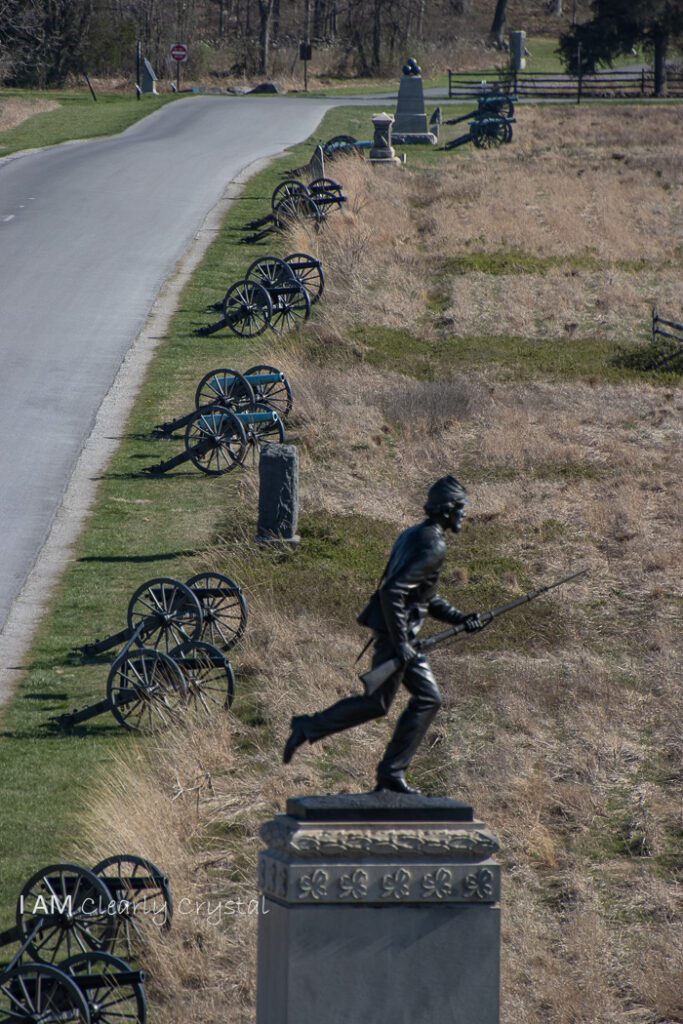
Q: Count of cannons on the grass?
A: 13